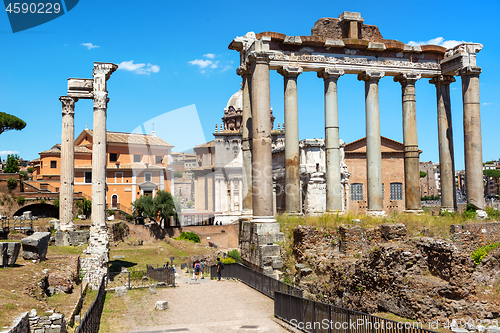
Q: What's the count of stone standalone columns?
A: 10